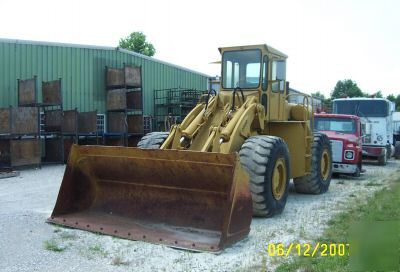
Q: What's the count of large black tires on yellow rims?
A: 2